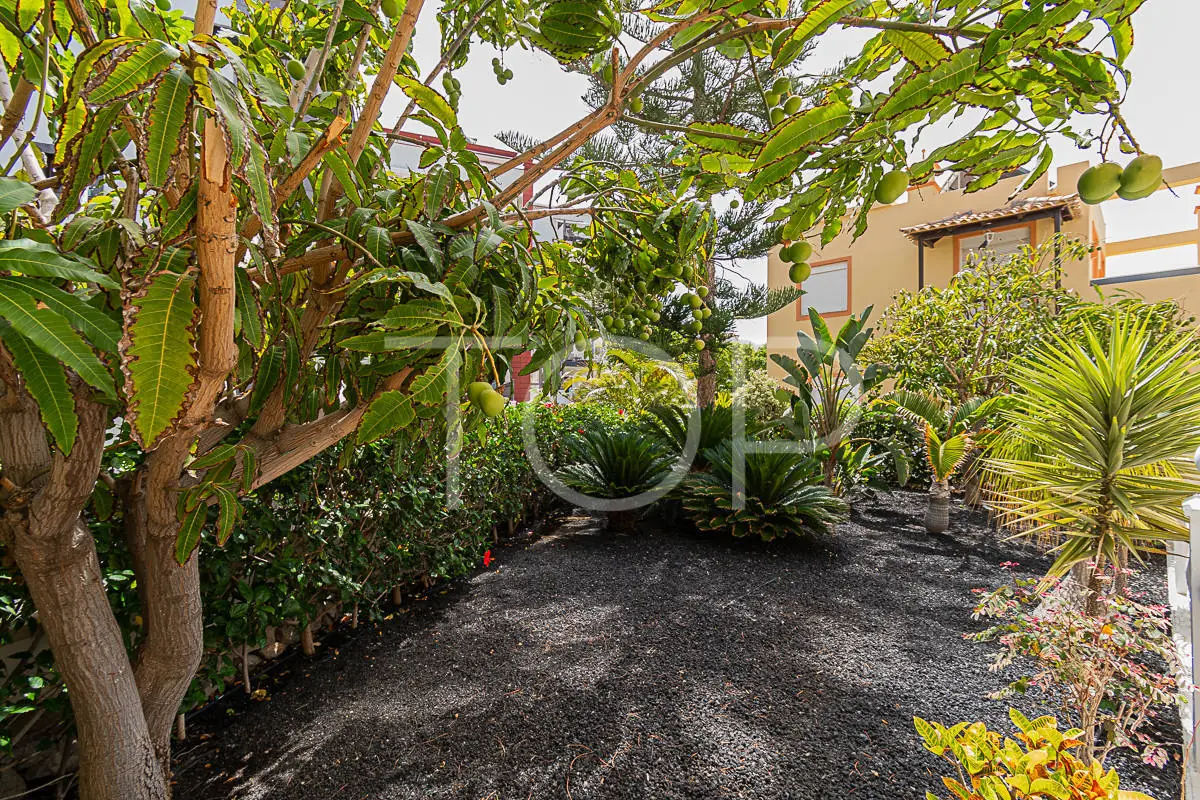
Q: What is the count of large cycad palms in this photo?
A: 3